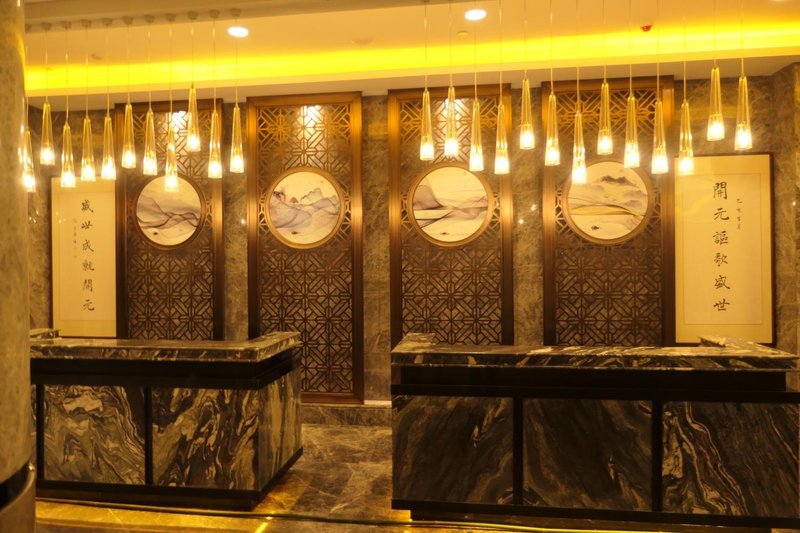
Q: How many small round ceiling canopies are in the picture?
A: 11